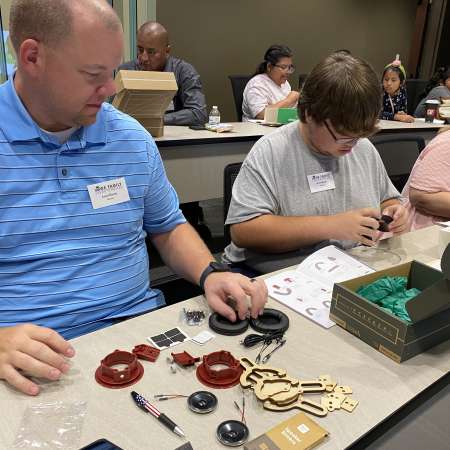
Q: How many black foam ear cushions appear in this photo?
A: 2